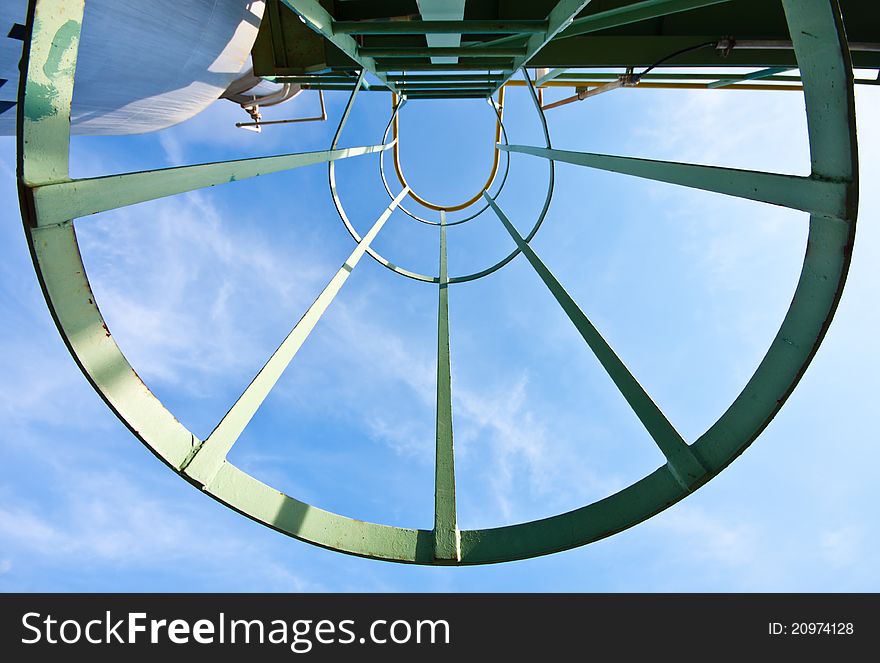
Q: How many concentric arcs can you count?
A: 4